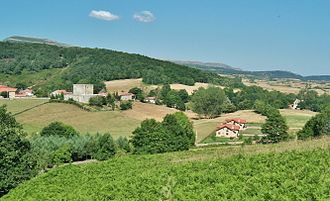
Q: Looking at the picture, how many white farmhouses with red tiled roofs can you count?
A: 2